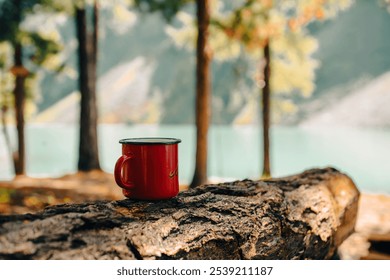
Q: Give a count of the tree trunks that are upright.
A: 4